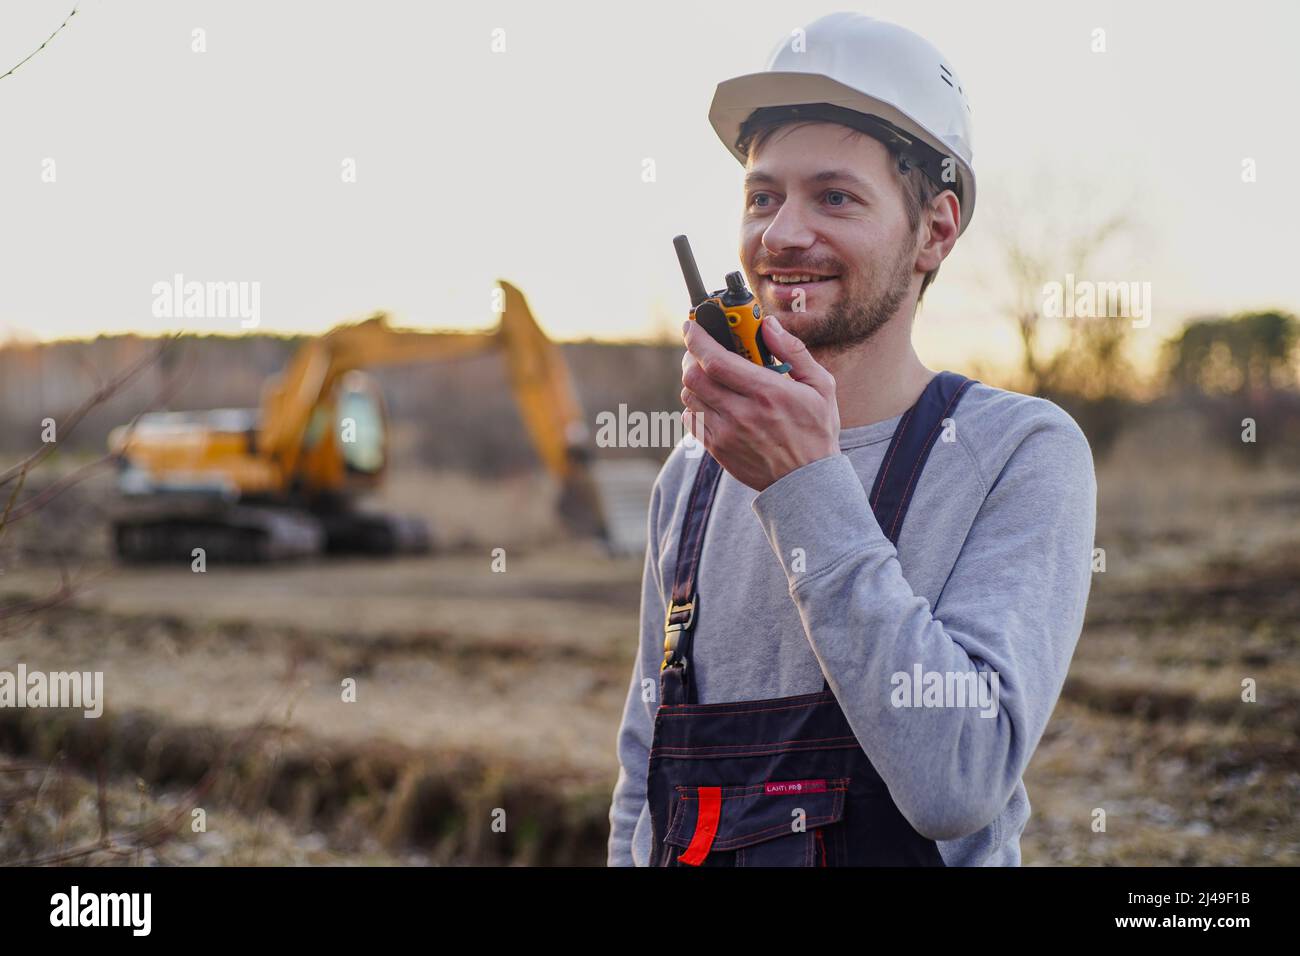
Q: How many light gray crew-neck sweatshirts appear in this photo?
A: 1